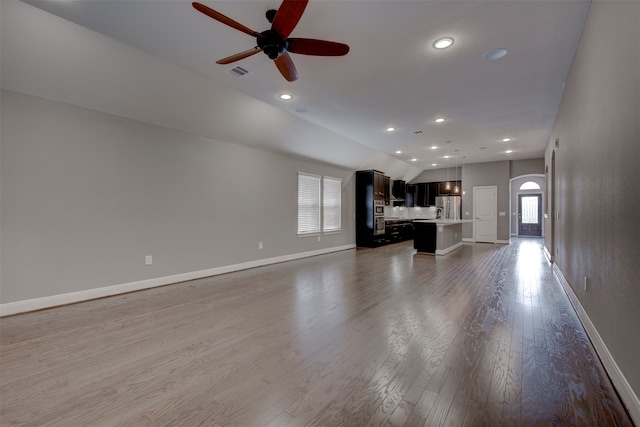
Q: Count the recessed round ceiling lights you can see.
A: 11